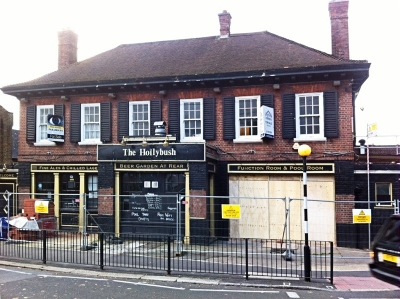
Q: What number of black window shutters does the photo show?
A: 12